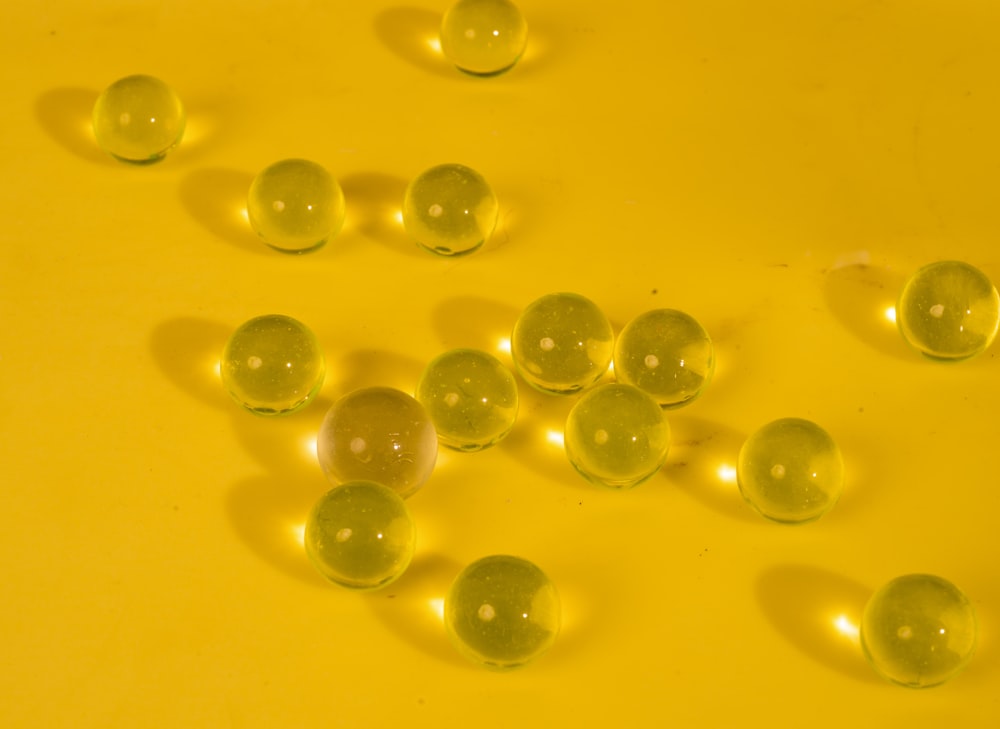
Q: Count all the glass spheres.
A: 15